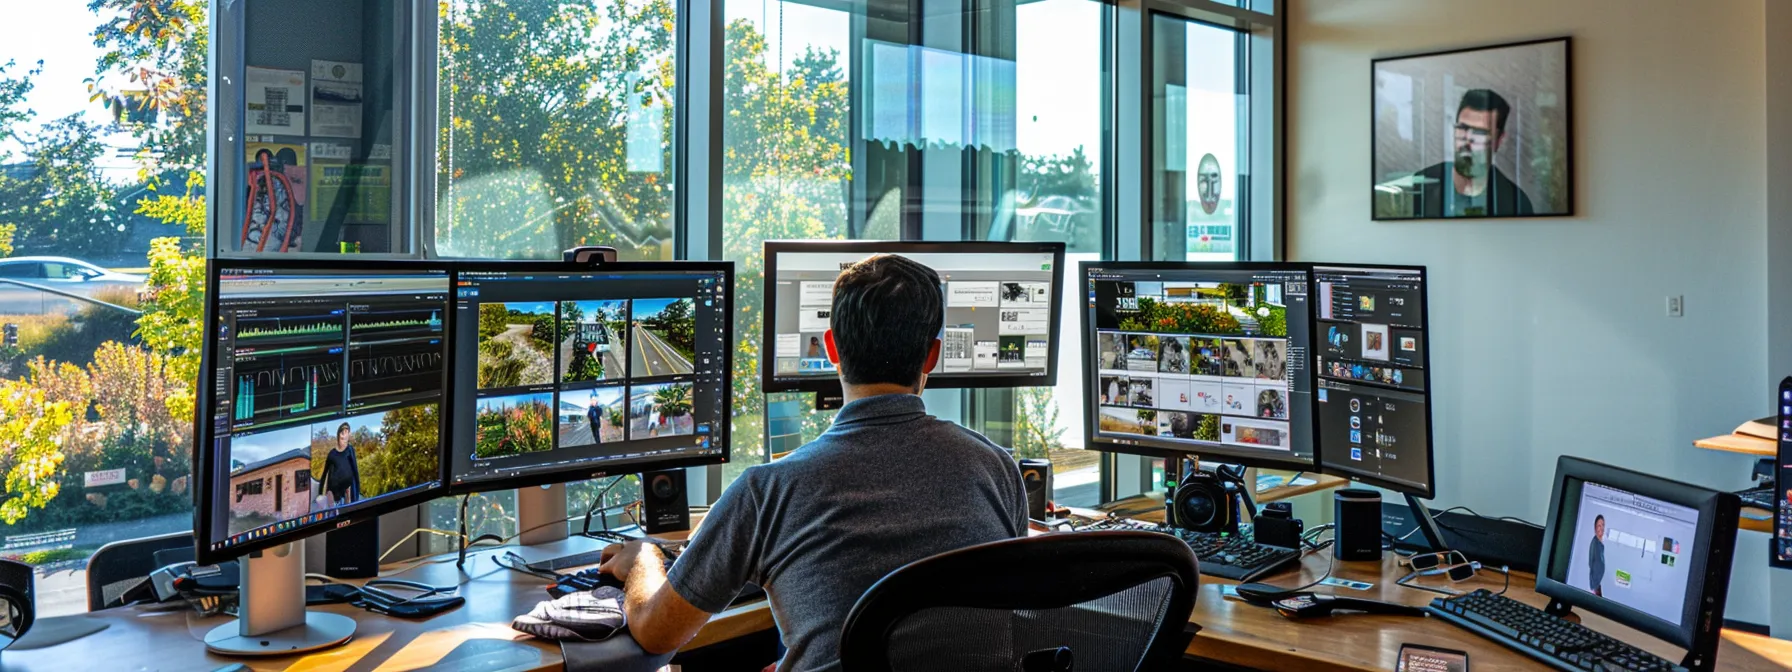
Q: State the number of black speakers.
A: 4